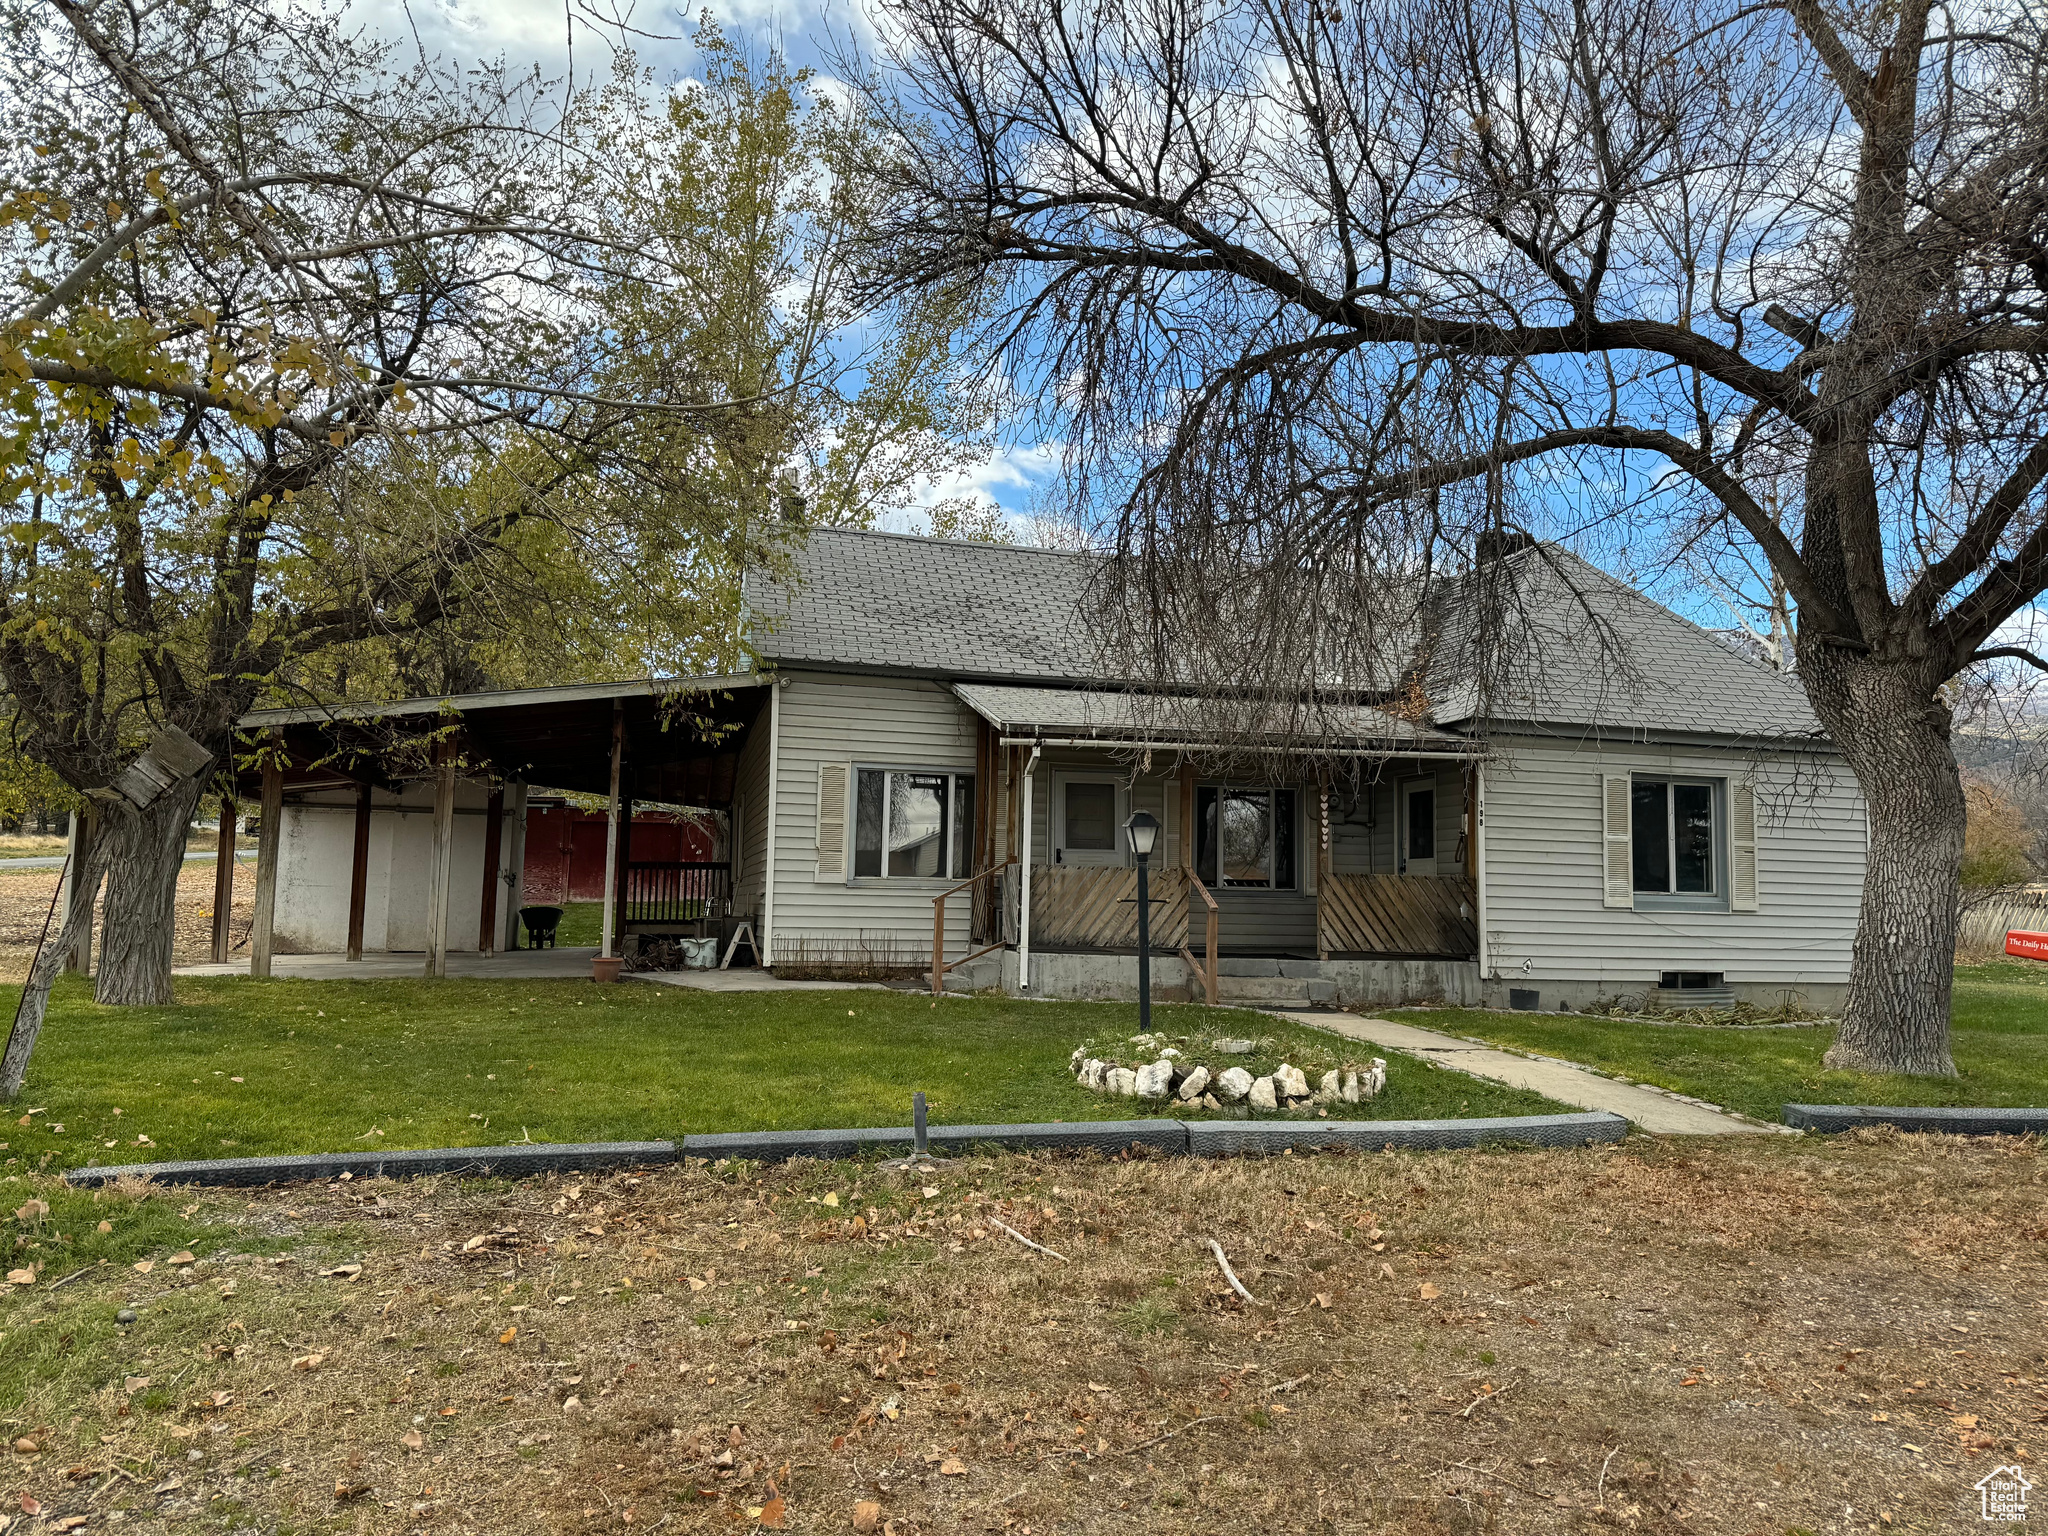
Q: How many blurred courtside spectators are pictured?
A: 0